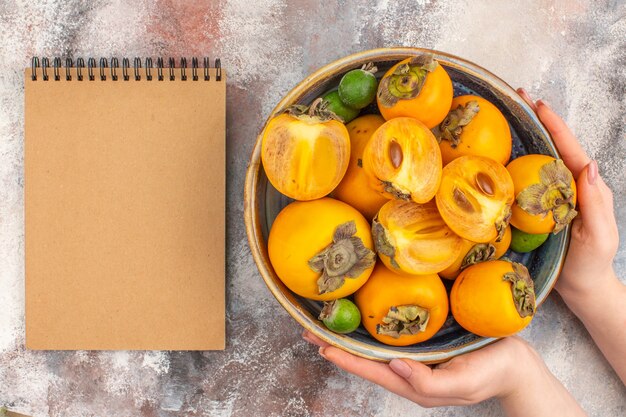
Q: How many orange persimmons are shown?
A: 12